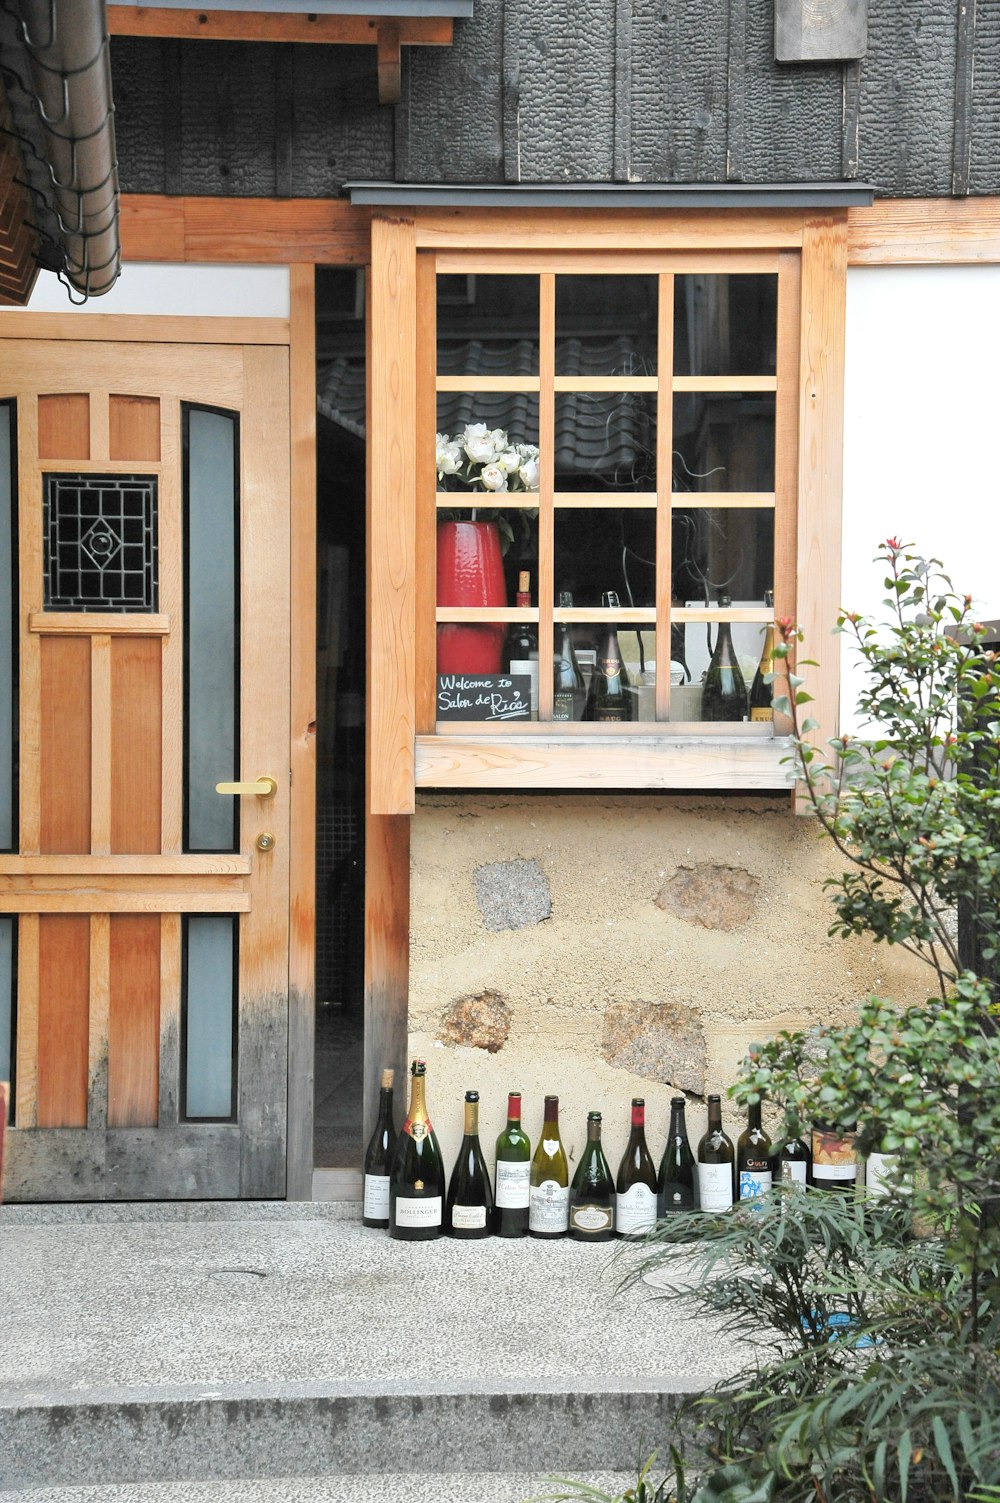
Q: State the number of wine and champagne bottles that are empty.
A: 13